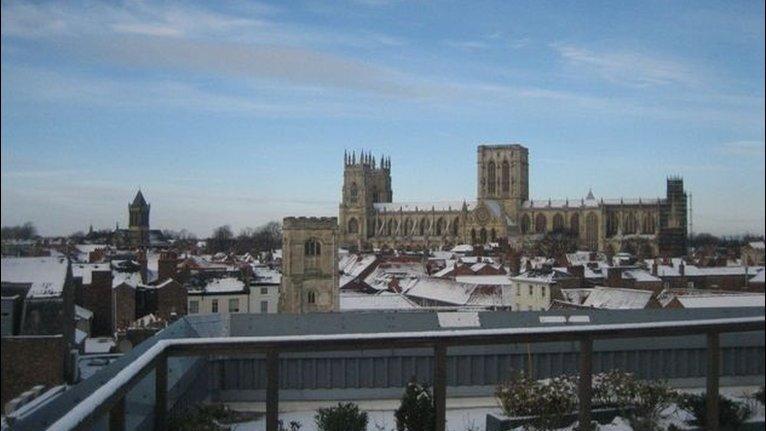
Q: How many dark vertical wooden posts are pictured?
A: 6